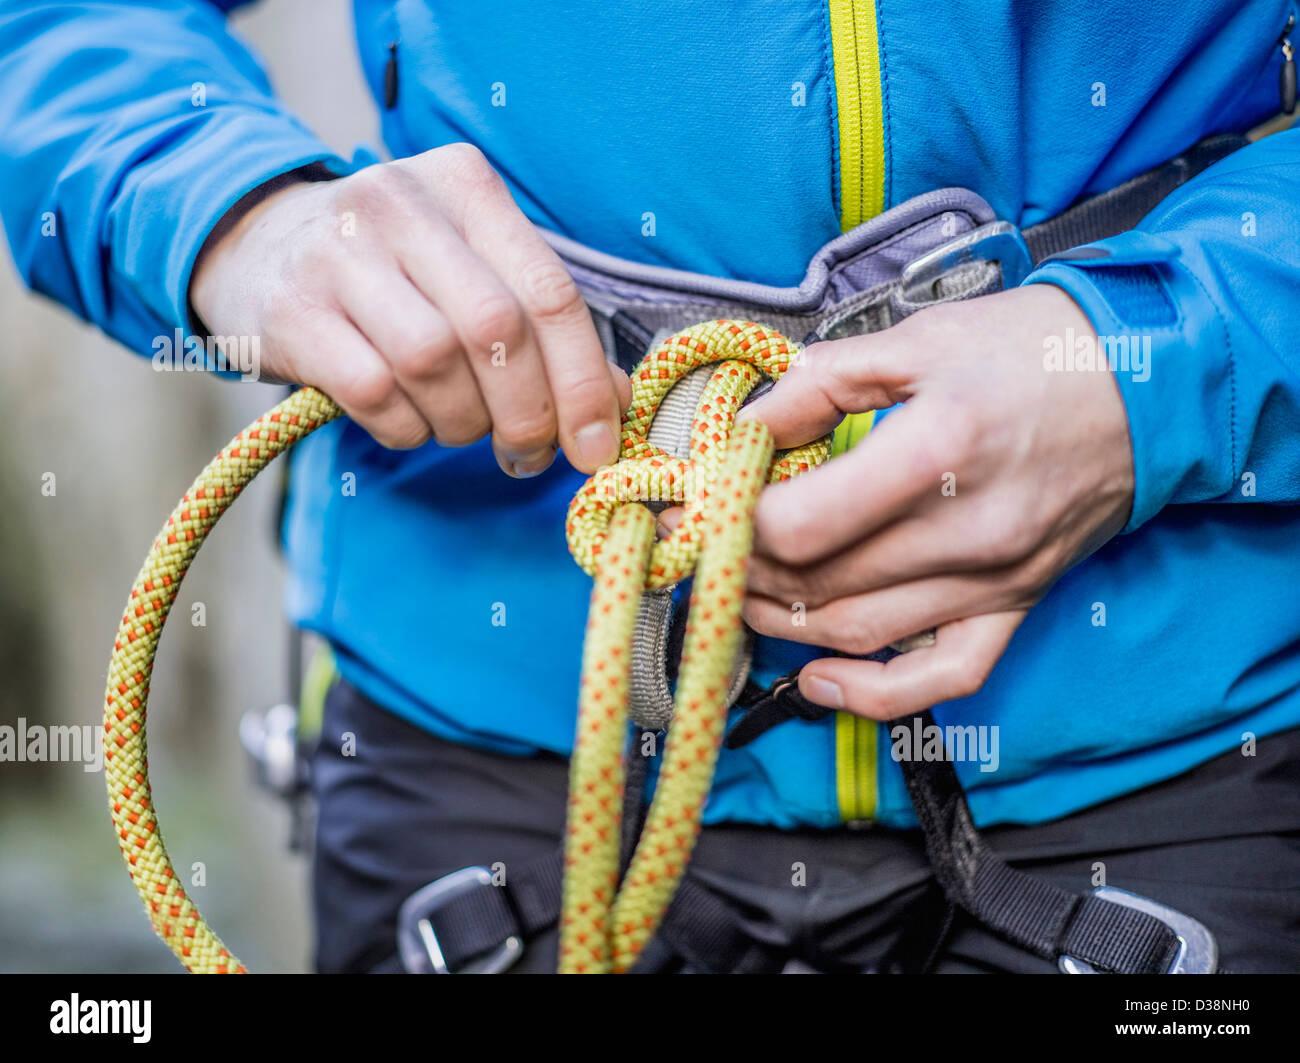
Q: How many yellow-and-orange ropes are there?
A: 1